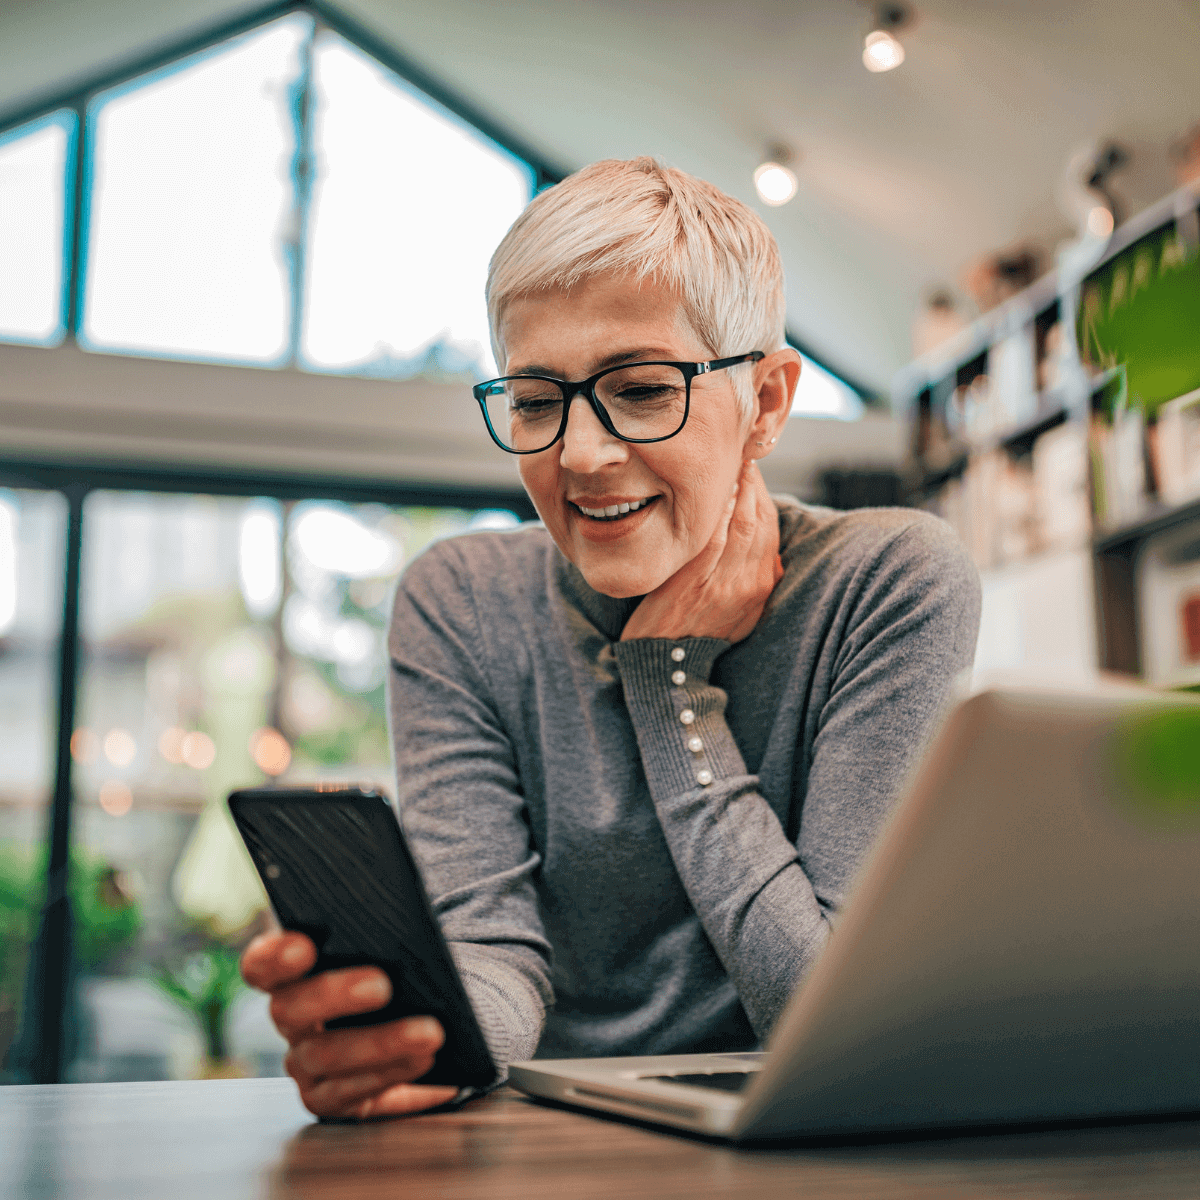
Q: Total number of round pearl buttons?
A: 5